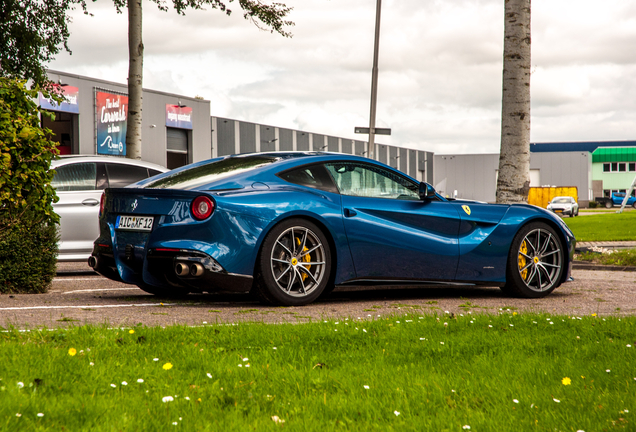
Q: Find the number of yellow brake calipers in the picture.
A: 2